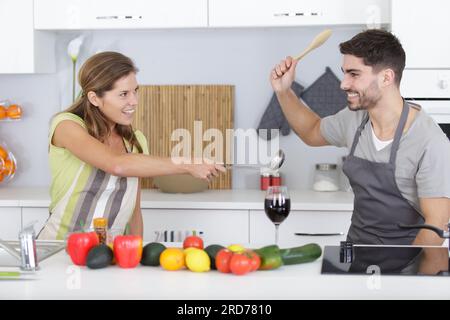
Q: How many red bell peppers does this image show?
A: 2